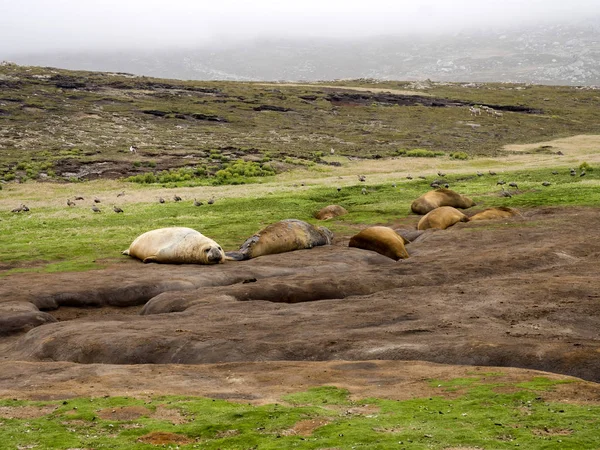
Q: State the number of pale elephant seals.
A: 1